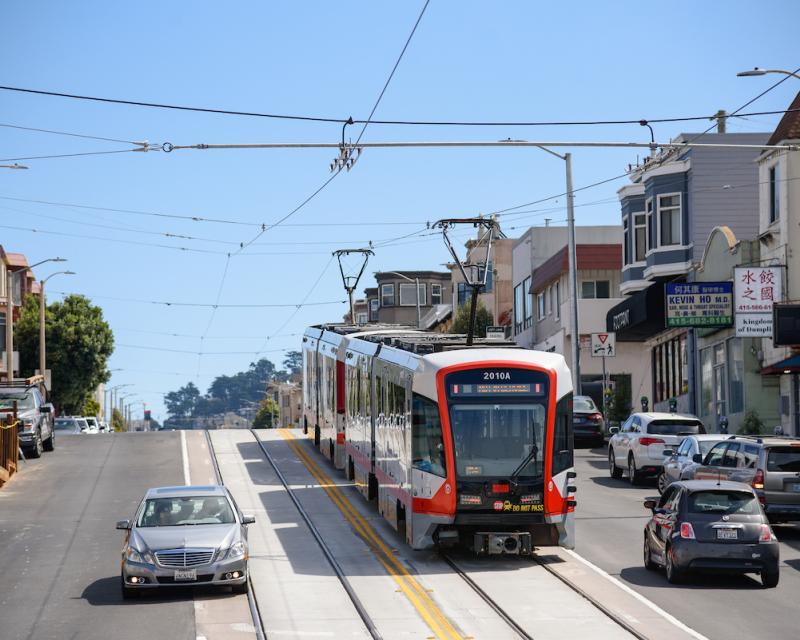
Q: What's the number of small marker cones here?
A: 0